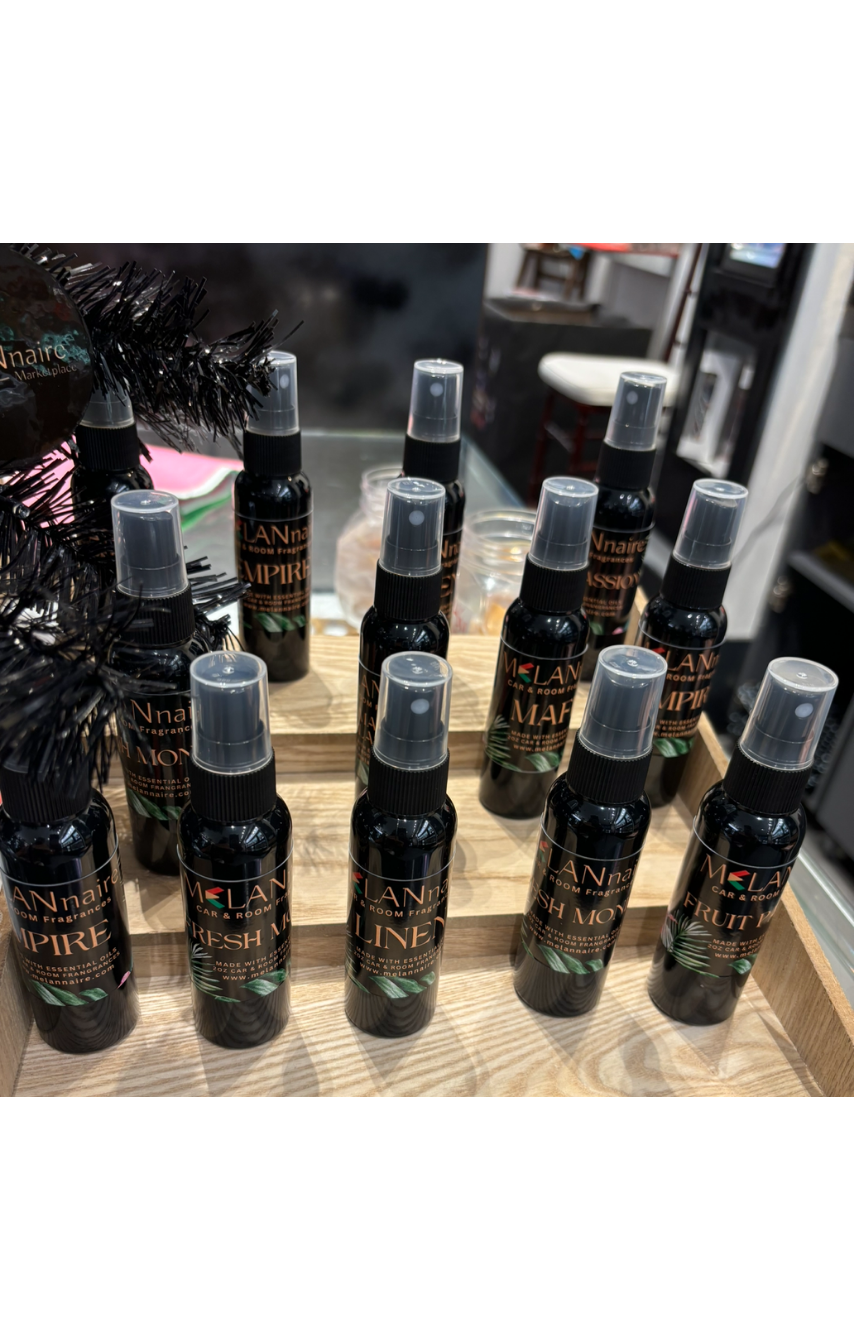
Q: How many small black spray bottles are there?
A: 13